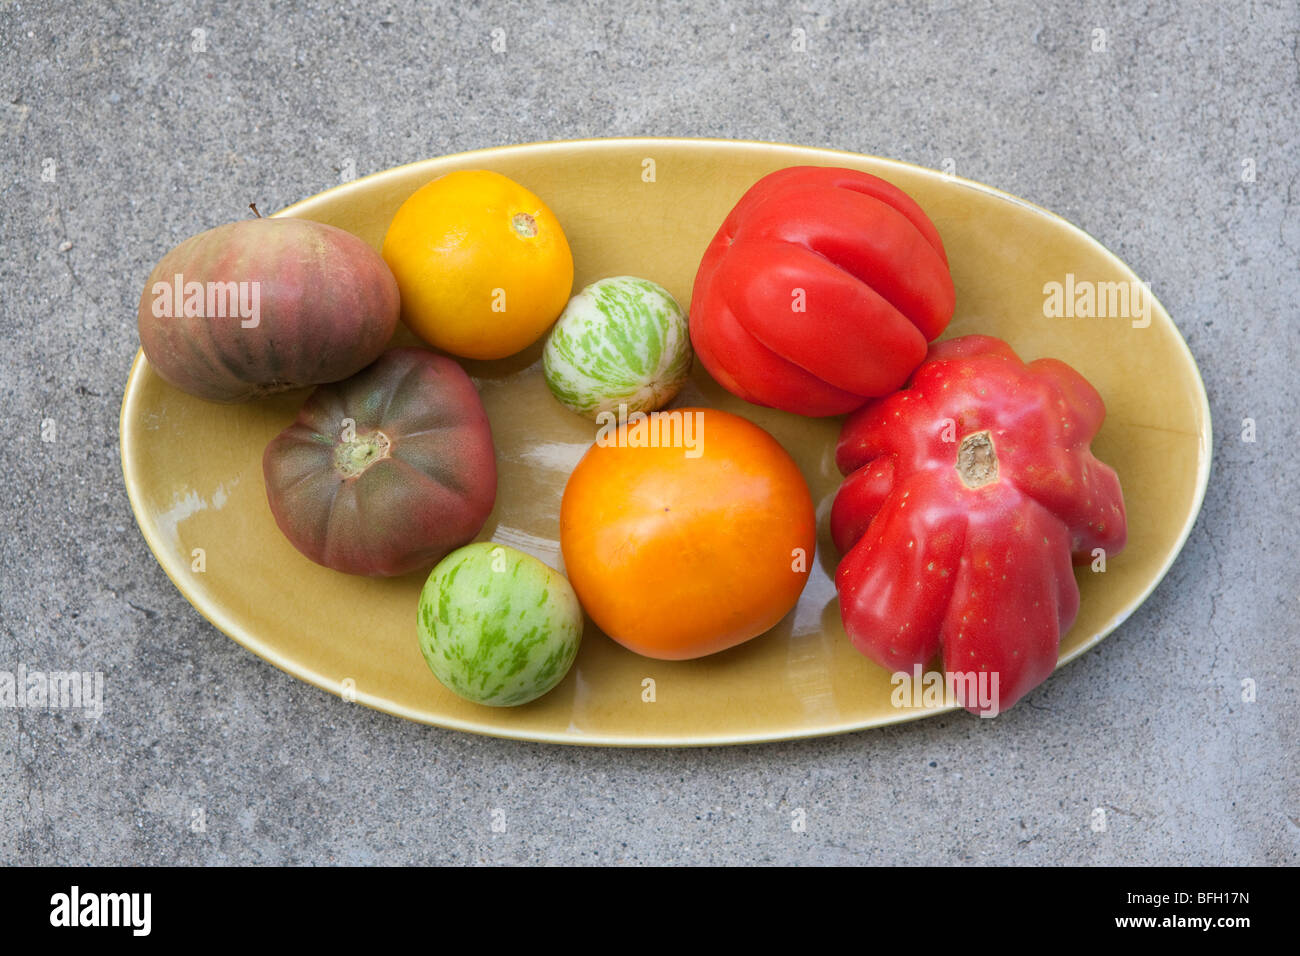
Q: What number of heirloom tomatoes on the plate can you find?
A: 8